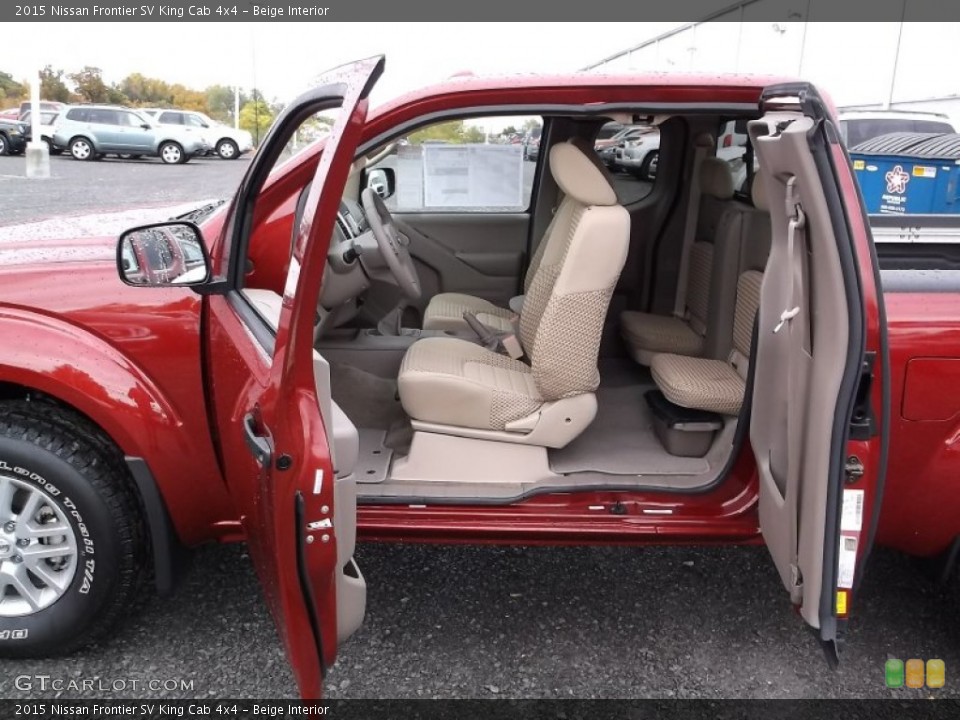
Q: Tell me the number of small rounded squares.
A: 3